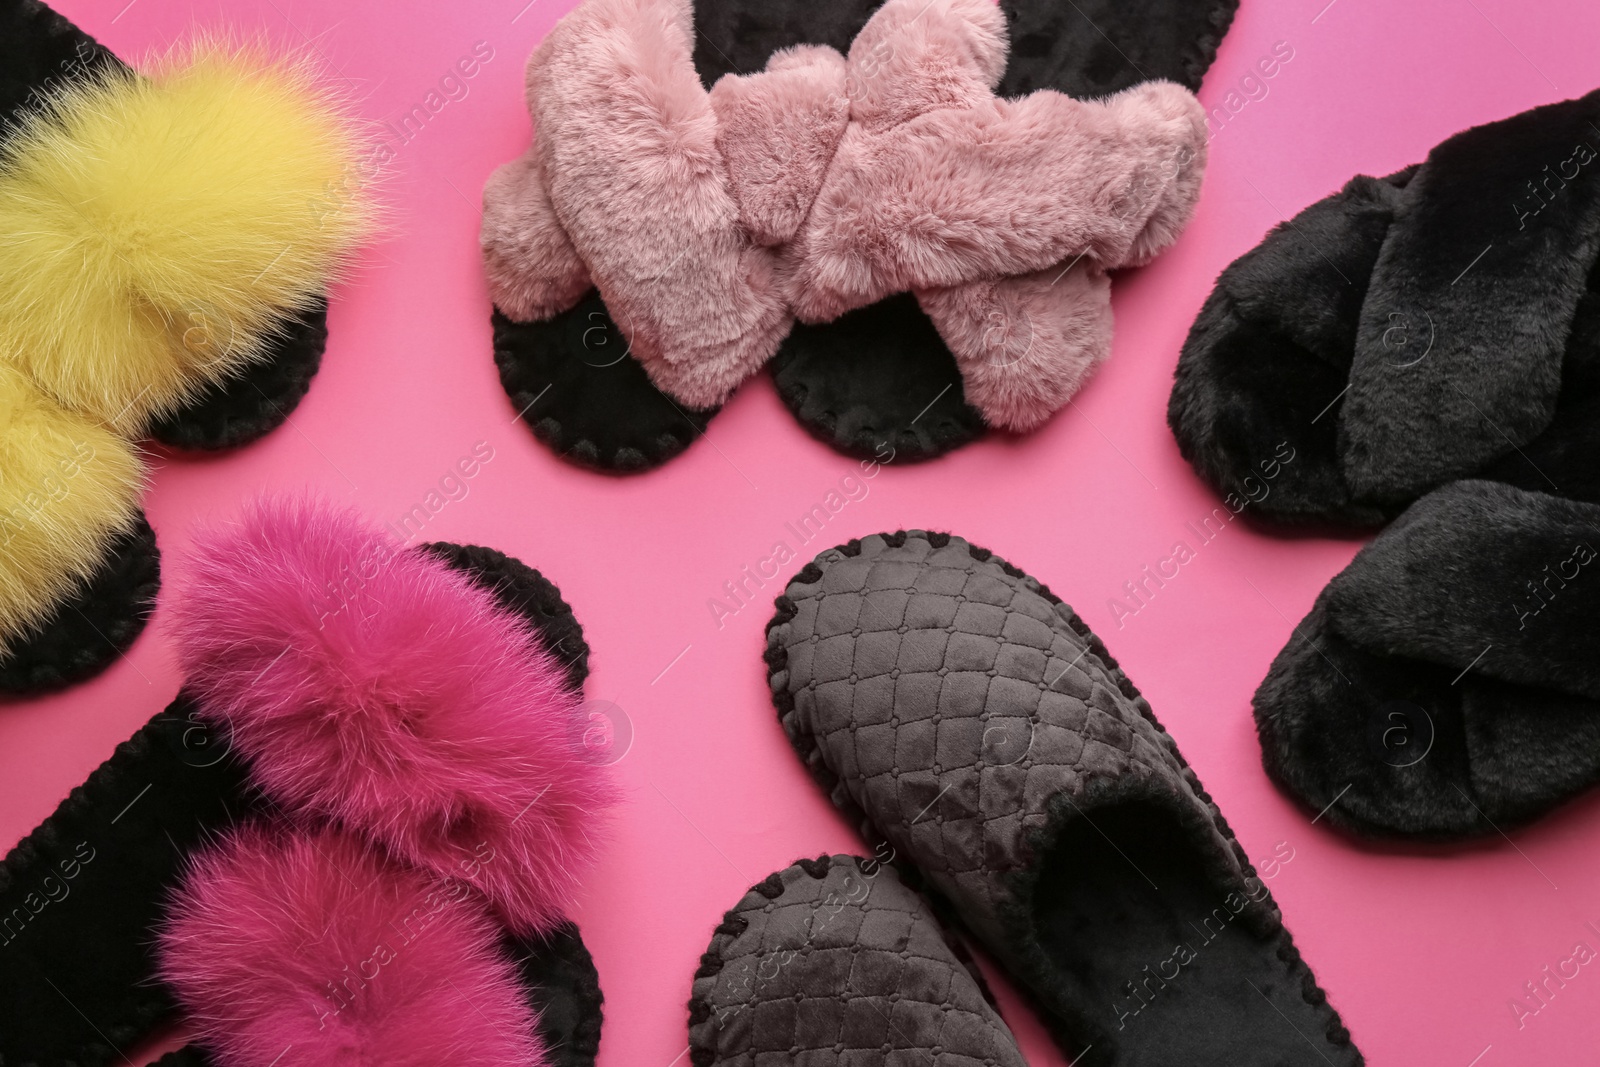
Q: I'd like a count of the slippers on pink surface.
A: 10